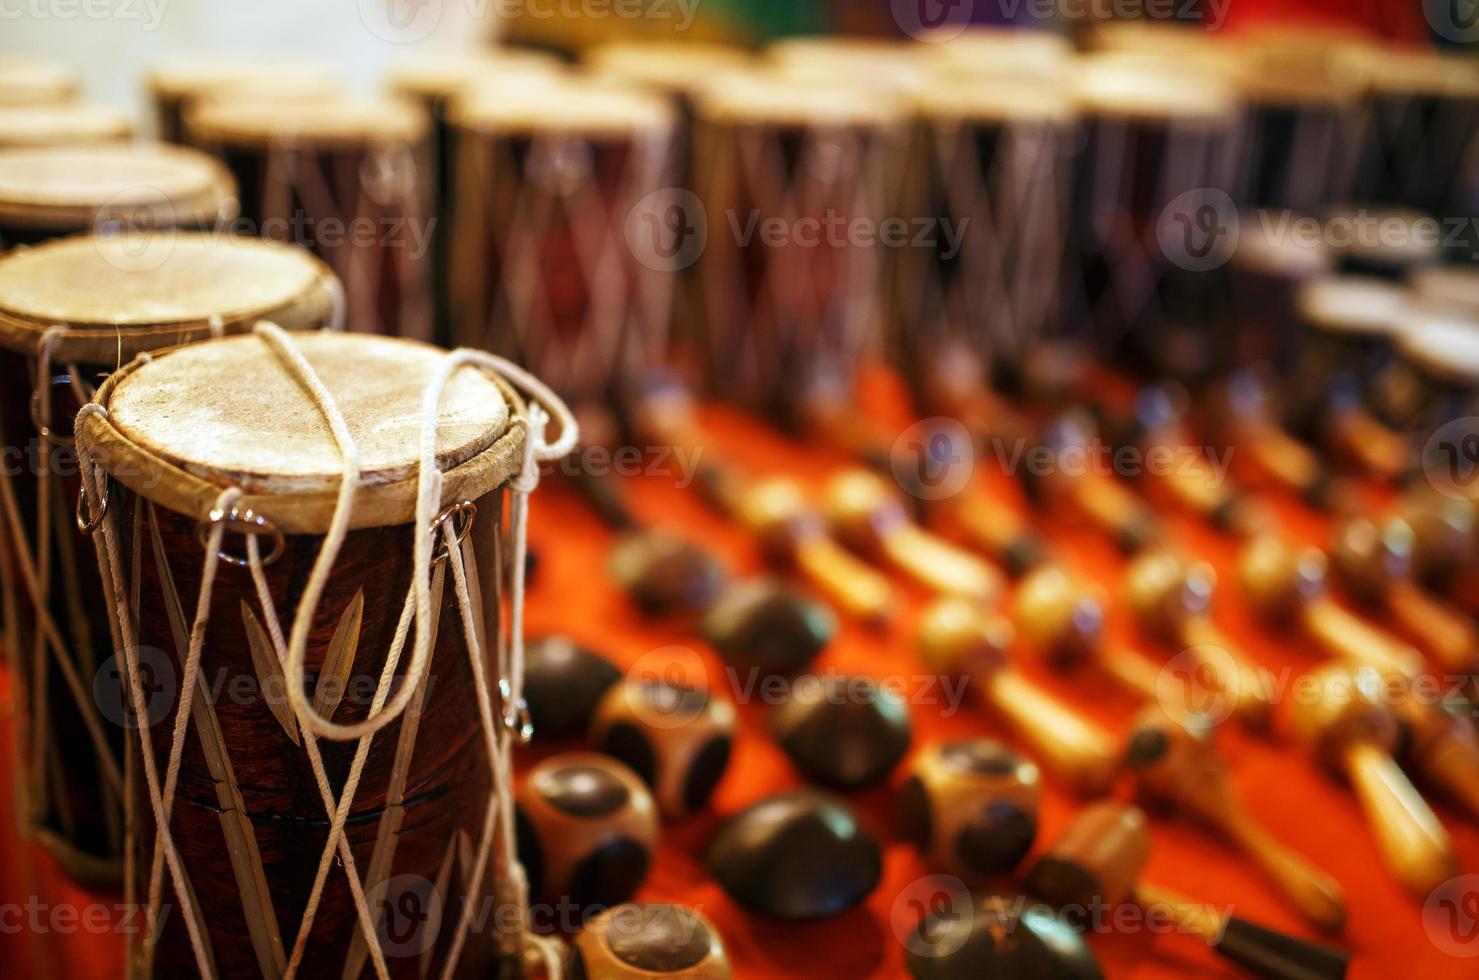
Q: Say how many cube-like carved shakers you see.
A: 4